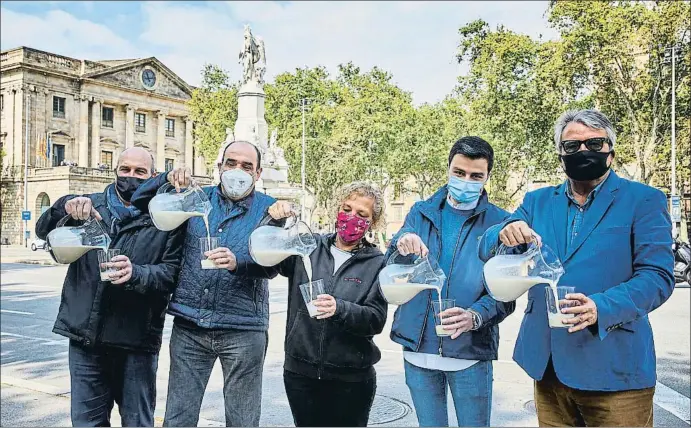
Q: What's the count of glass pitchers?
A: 5